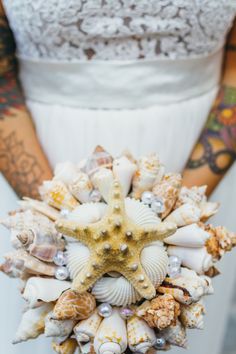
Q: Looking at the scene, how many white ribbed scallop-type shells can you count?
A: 5